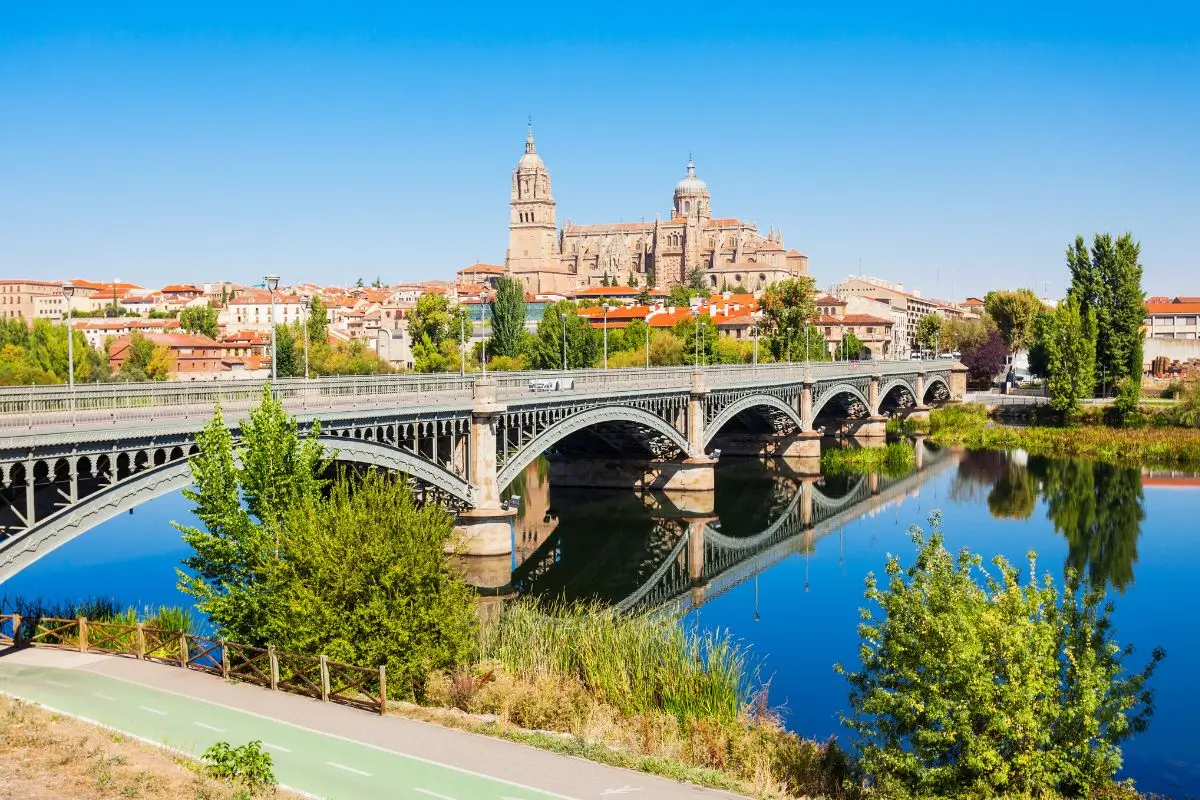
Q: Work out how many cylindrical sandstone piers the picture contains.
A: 5